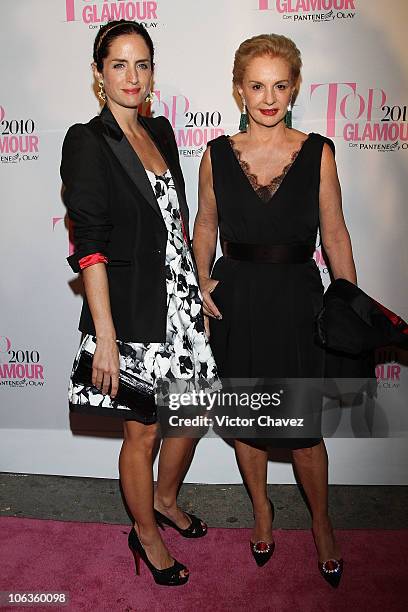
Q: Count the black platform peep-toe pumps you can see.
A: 2